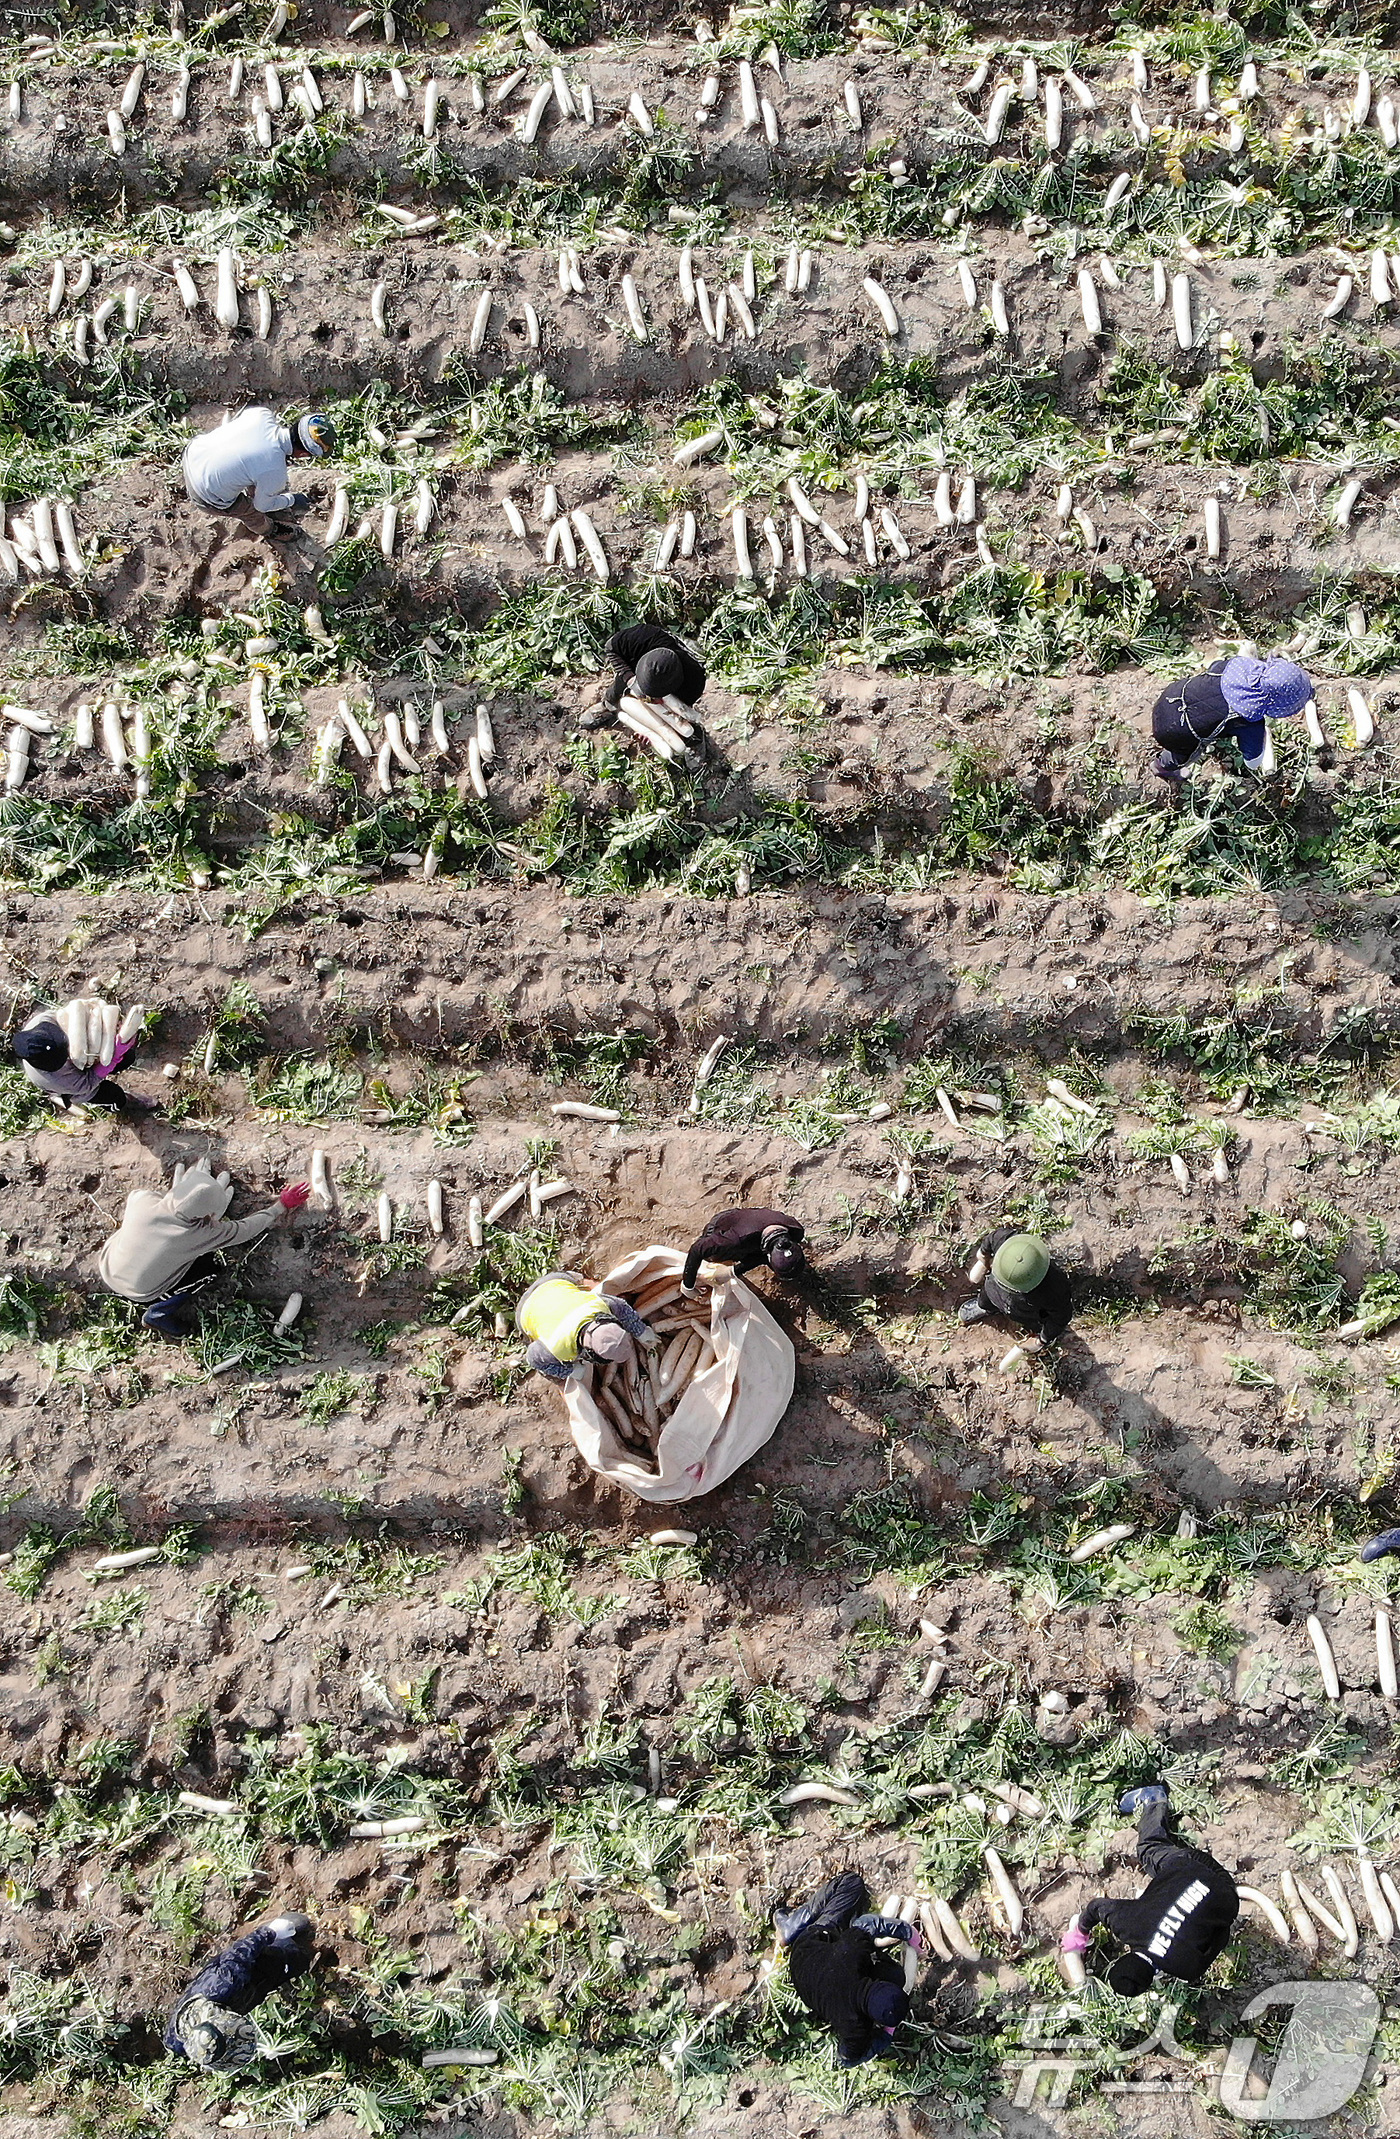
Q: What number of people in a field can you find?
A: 11